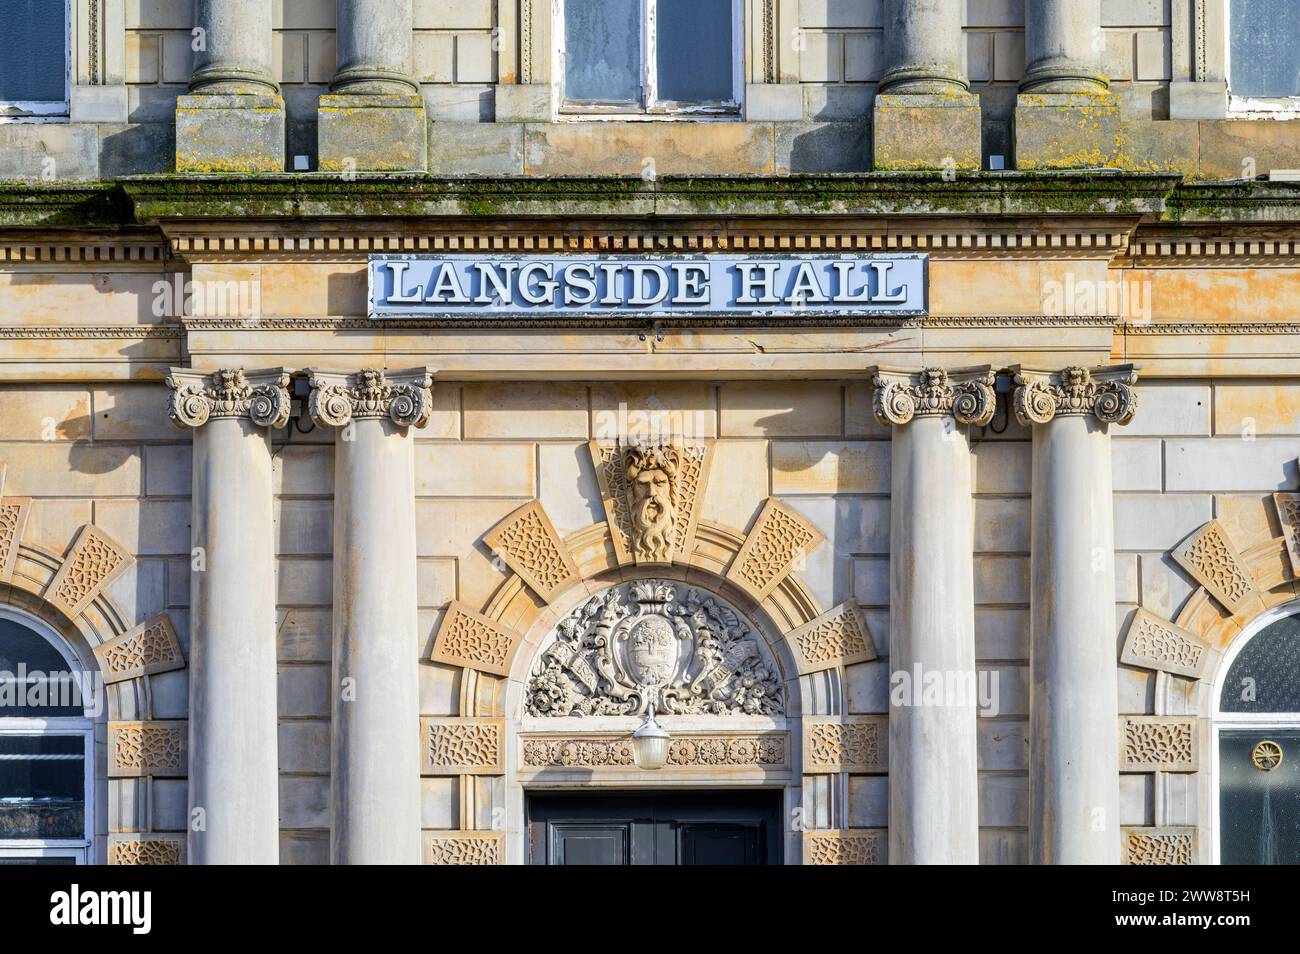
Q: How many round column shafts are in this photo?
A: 8